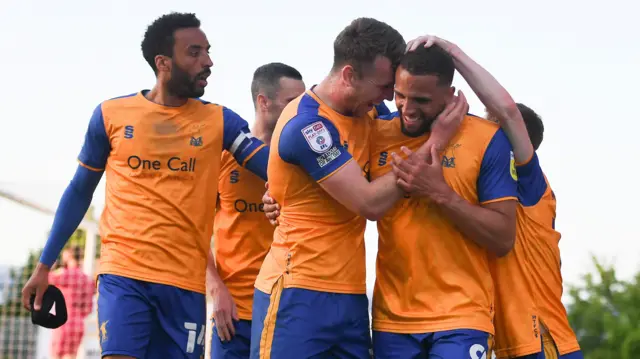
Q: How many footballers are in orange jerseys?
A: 5